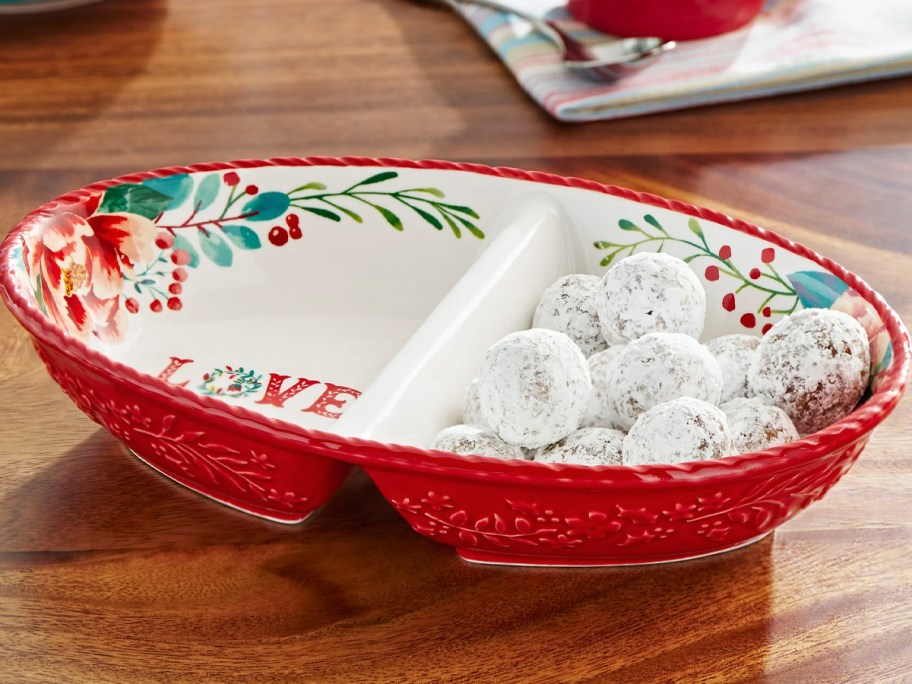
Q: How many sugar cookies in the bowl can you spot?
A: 12